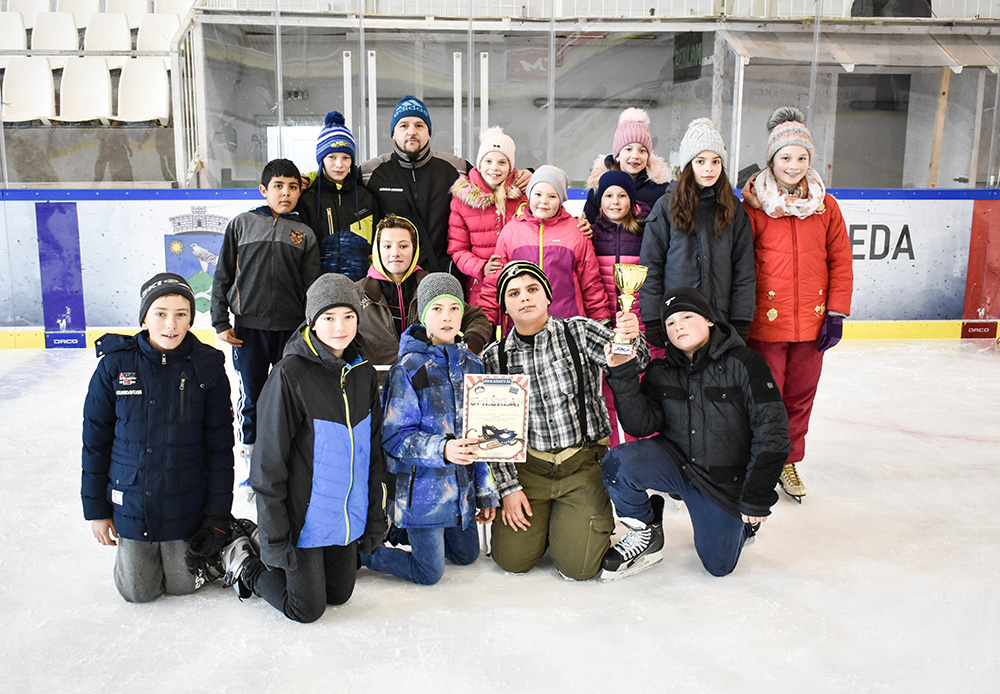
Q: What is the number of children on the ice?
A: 14